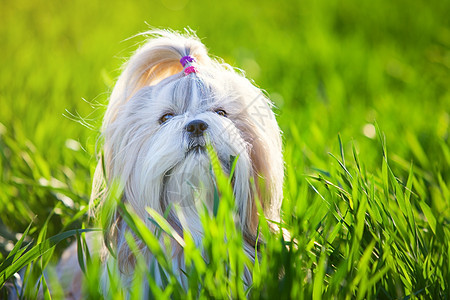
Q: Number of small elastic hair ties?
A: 2